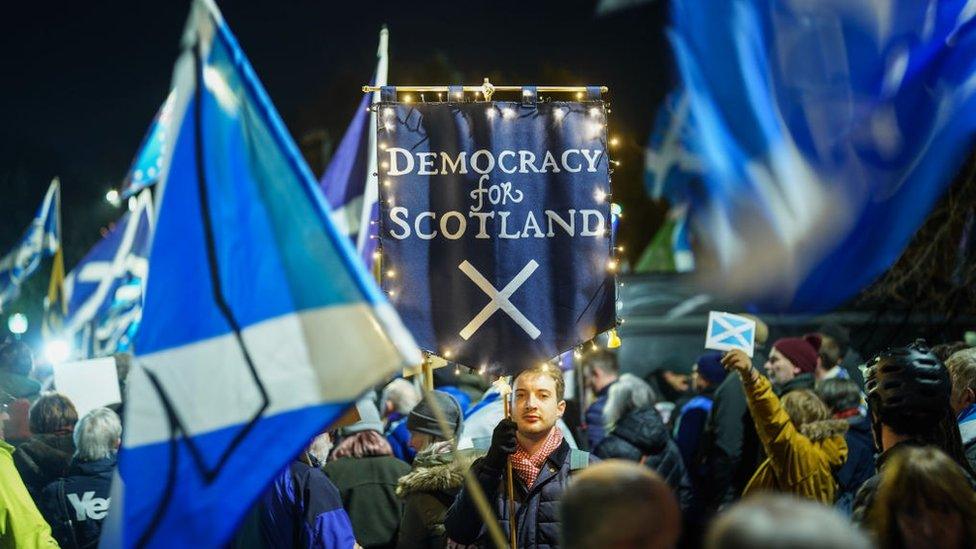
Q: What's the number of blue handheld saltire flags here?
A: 1